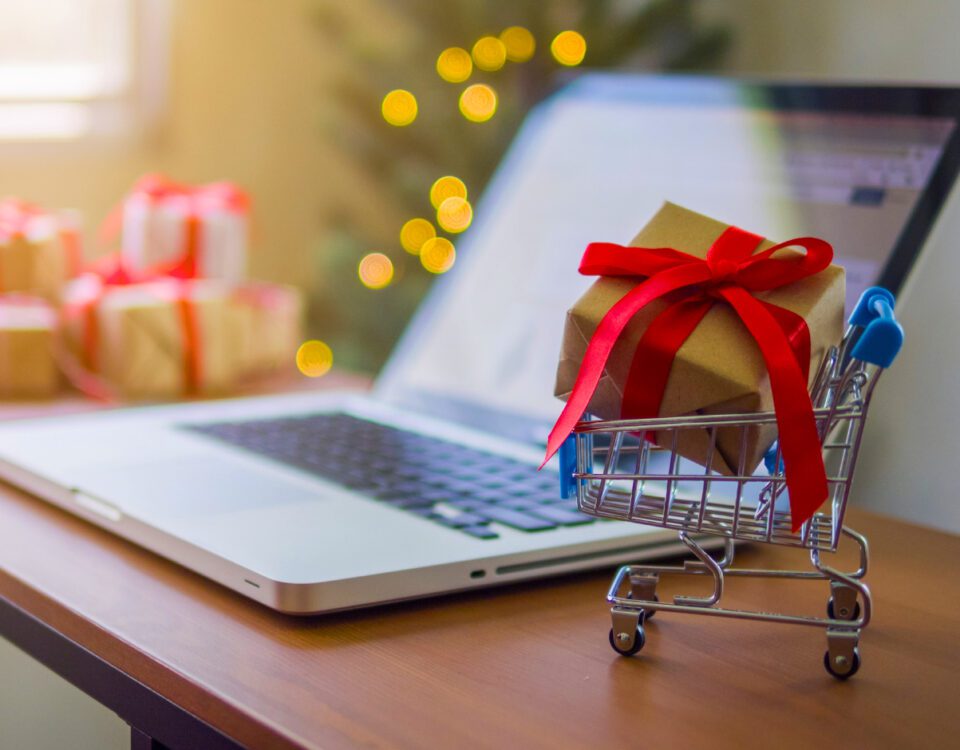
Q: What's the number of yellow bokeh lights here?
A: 12